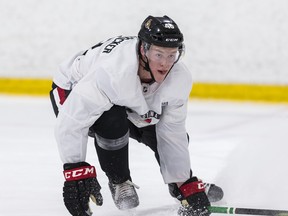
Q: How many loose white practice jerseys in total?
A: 1